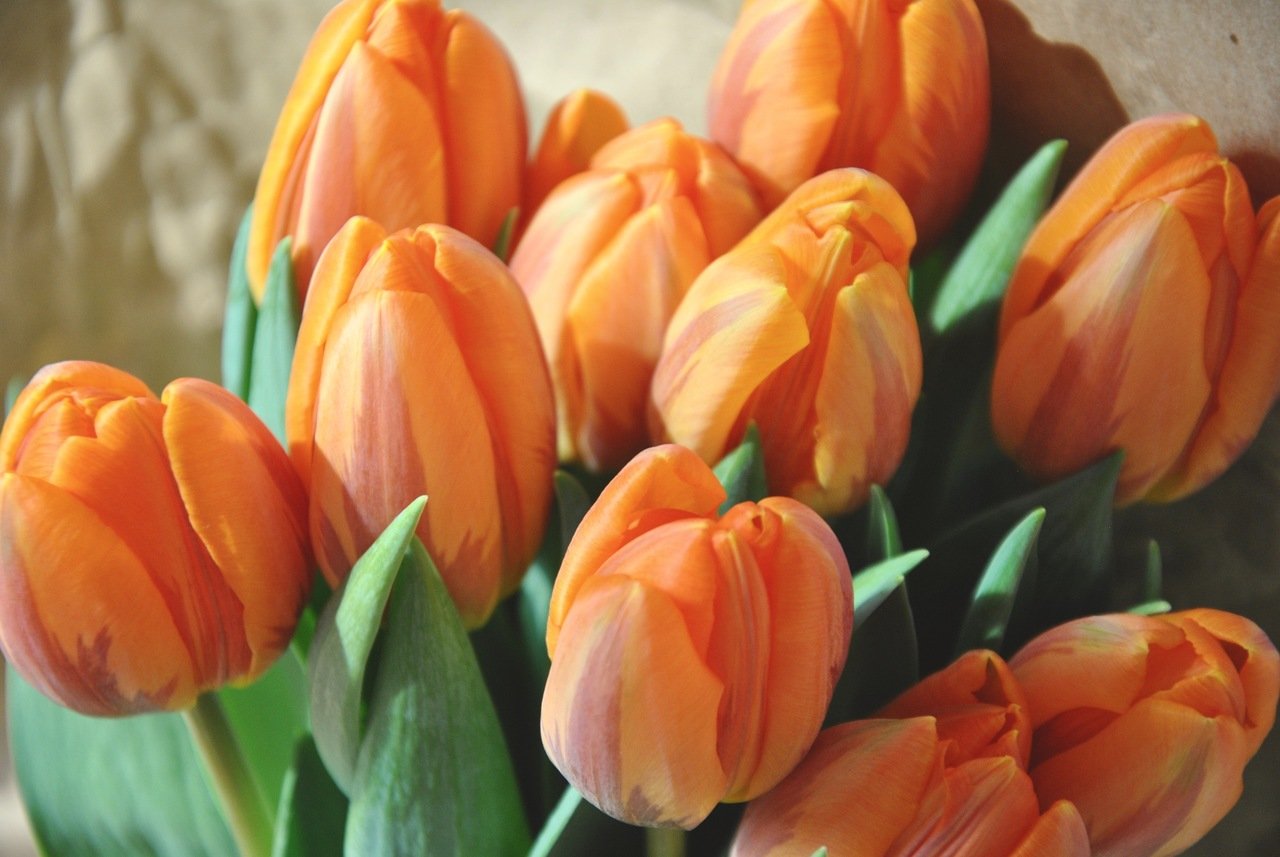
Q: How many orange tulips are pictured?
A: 11